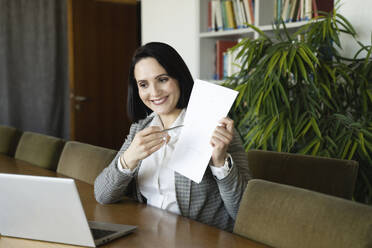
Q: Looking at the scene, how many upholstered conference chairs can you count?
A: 5